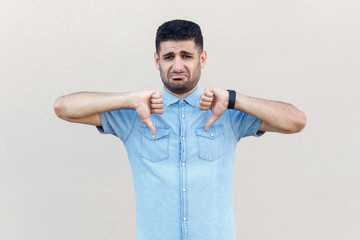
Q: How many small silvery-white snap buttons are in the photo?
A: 8